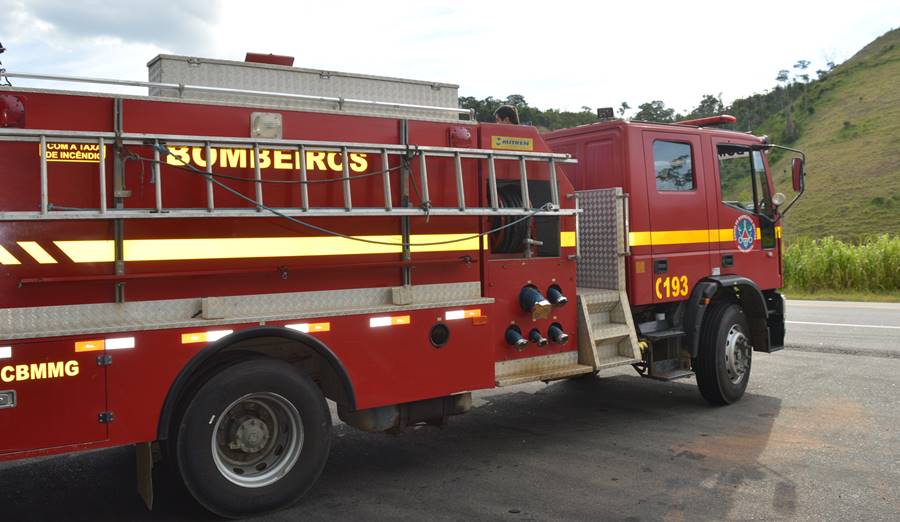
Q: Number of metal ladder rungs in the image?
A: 13